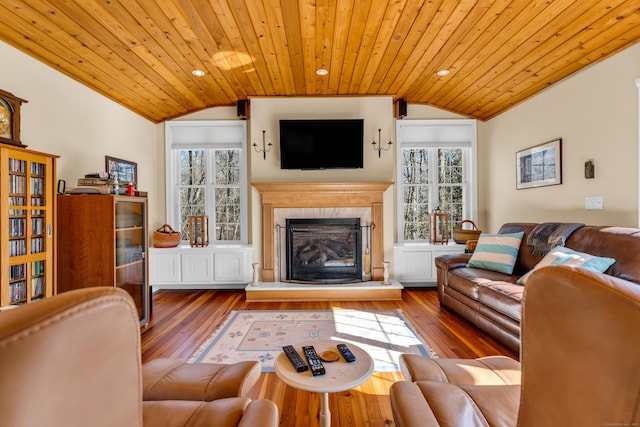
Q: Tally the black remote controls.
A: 3